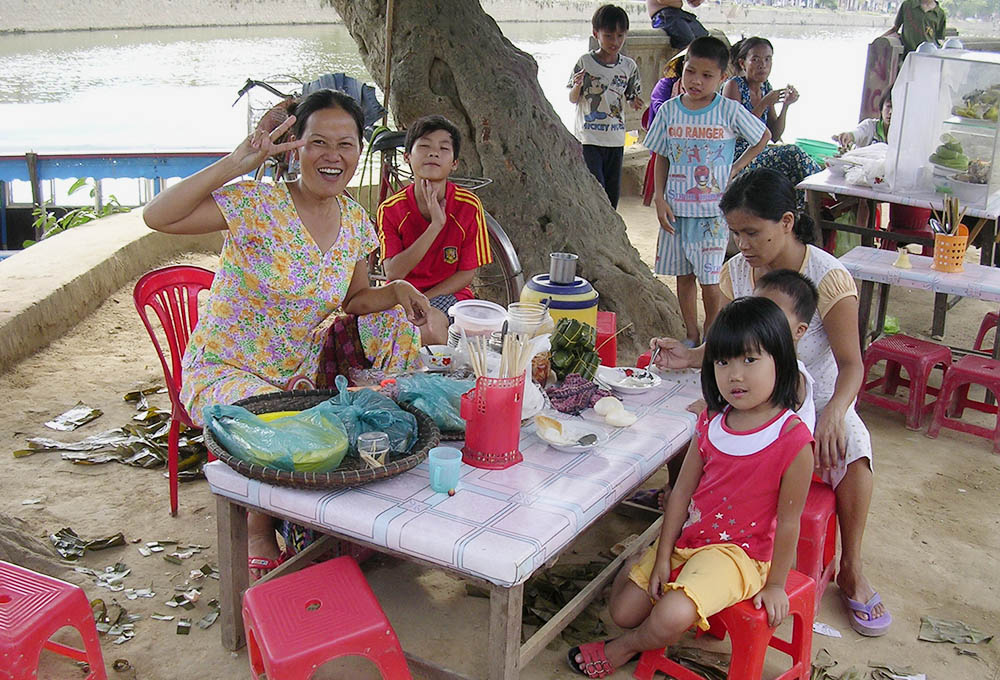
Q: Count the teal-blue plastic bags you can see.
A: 3